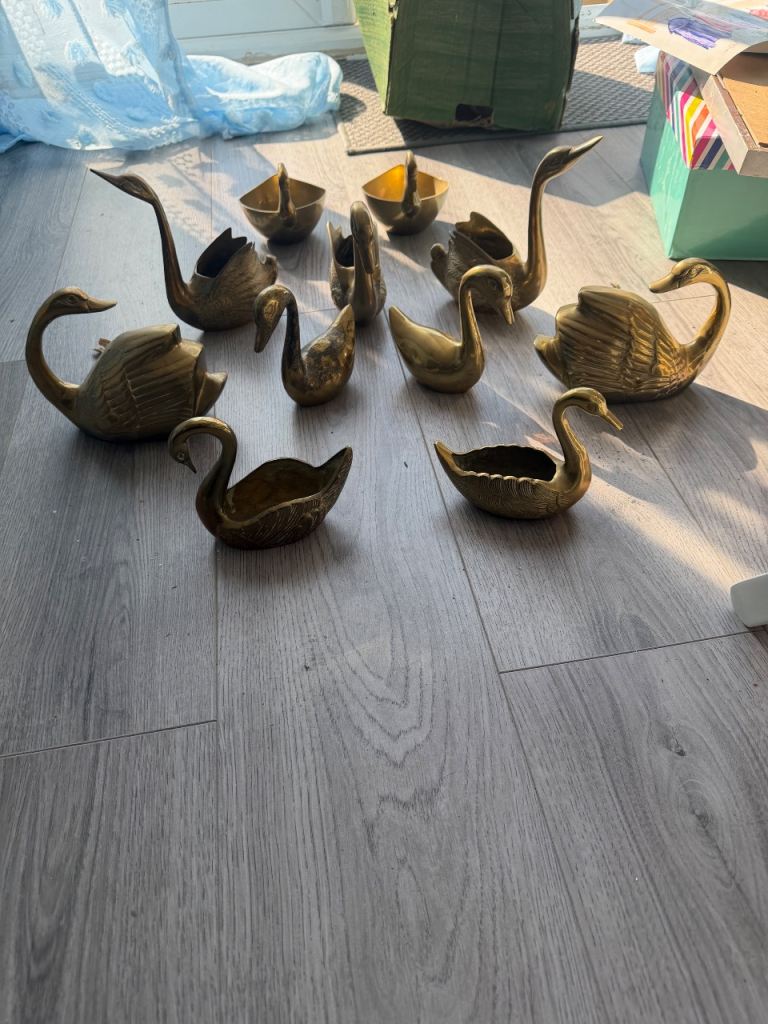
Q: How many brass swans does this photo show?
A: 11